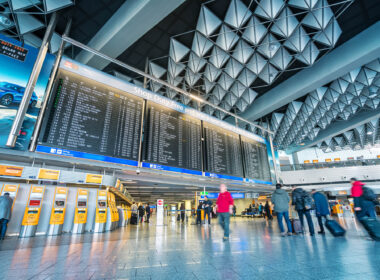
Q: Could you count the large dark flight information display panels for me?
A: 4